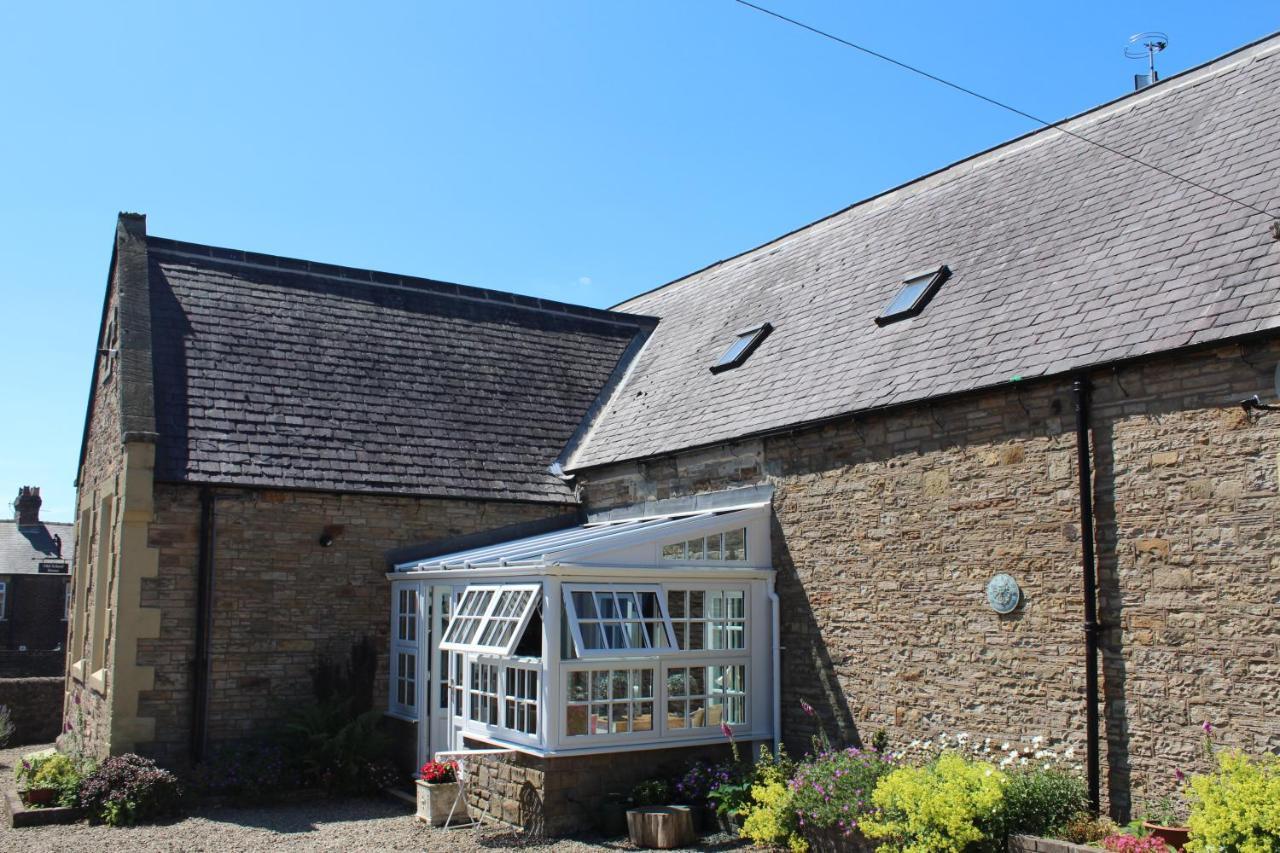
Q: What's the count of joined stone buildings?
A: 2